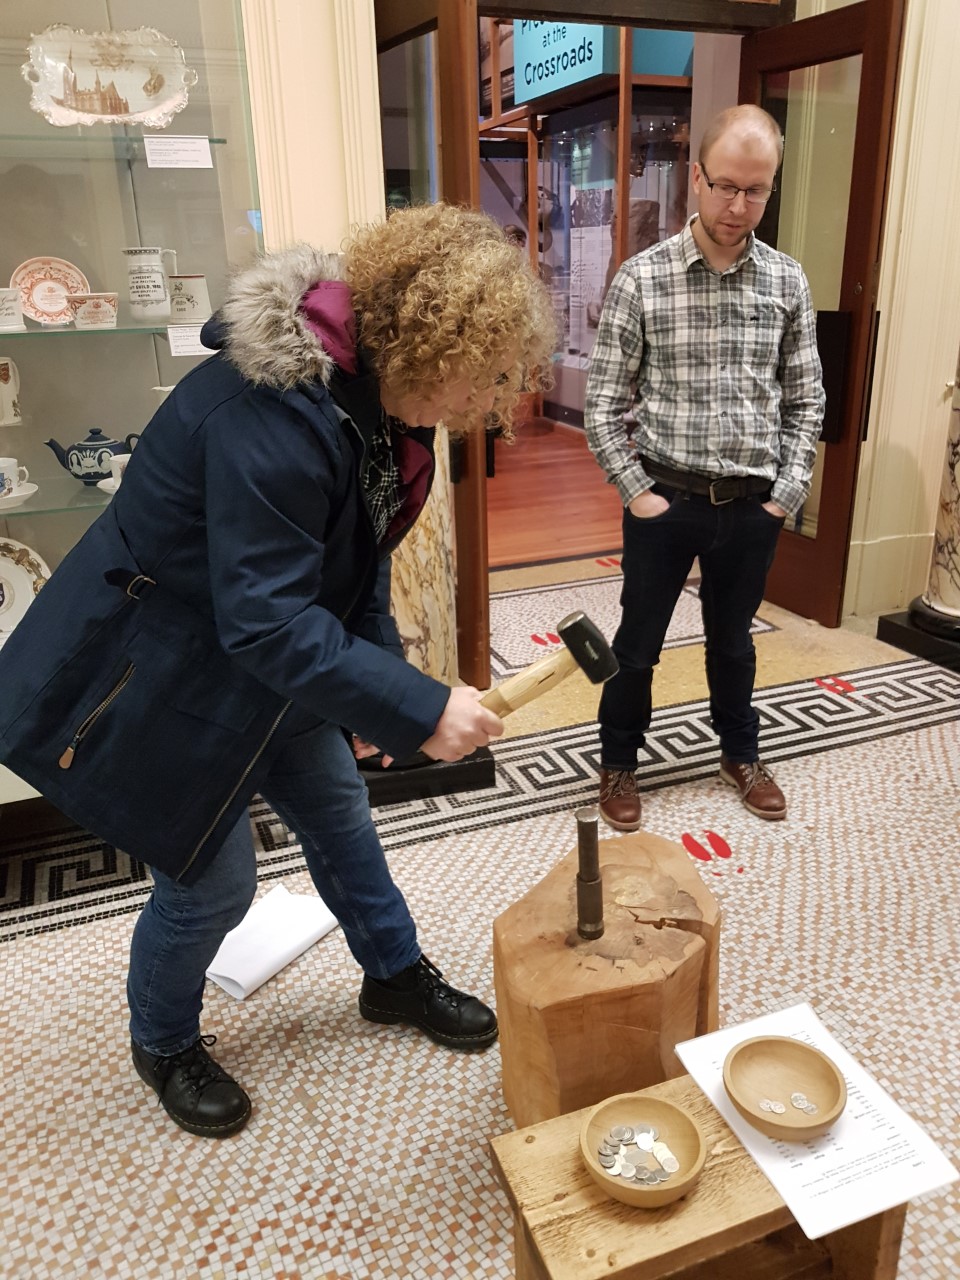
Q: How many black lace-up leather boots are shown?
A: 2